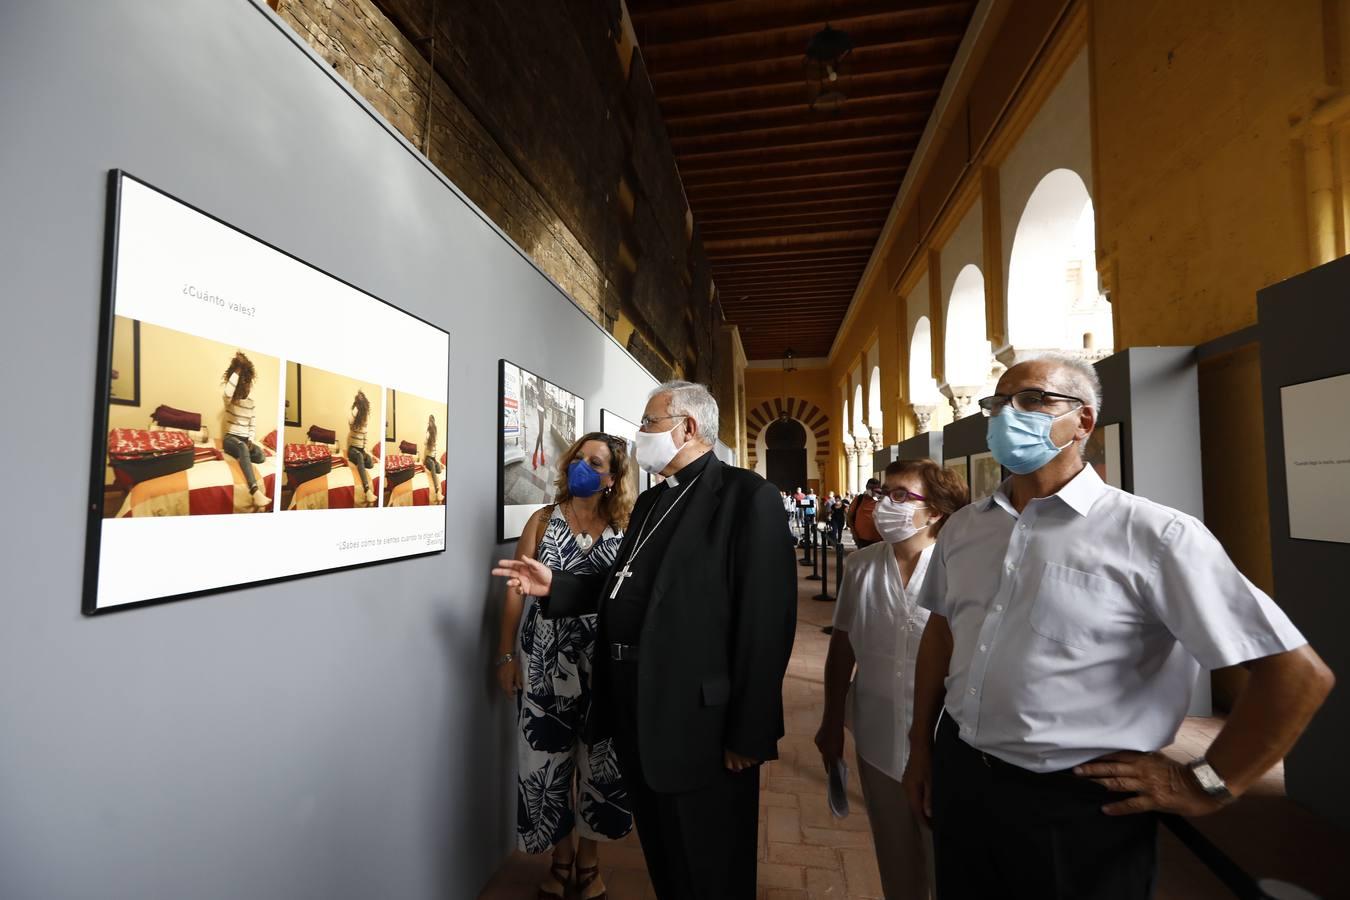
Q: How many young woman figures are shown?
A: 3